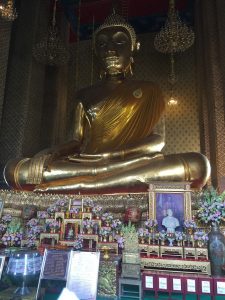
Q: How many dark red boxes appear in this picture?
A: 6